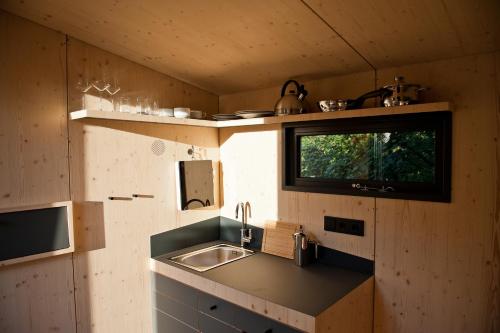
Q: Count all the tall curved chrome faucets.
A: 1